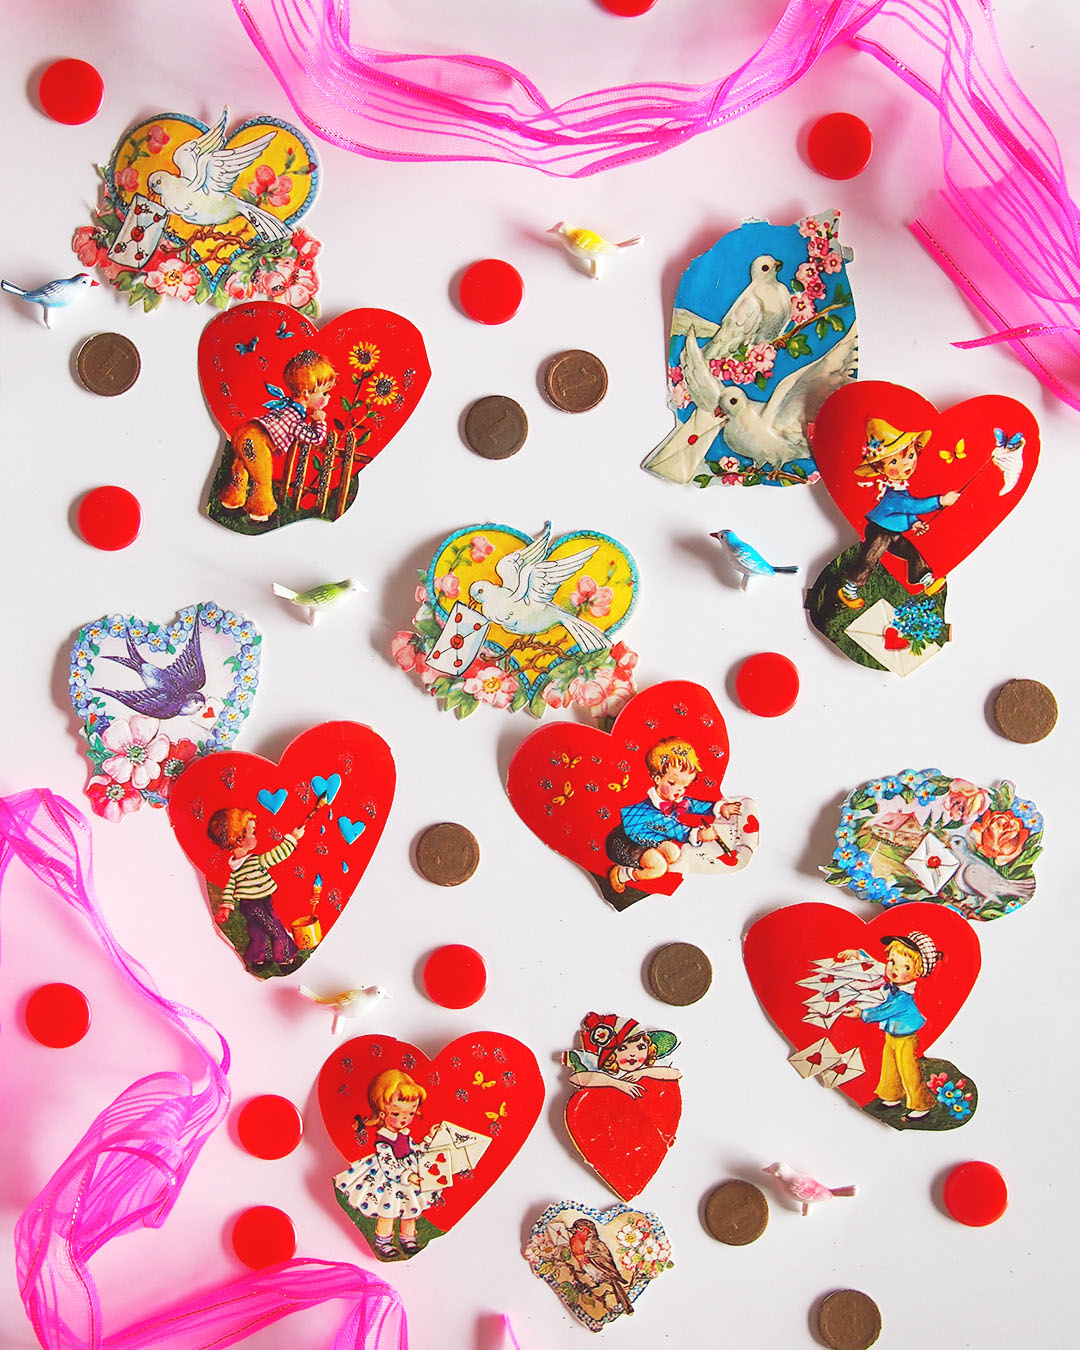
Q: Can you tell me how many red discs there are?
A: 11